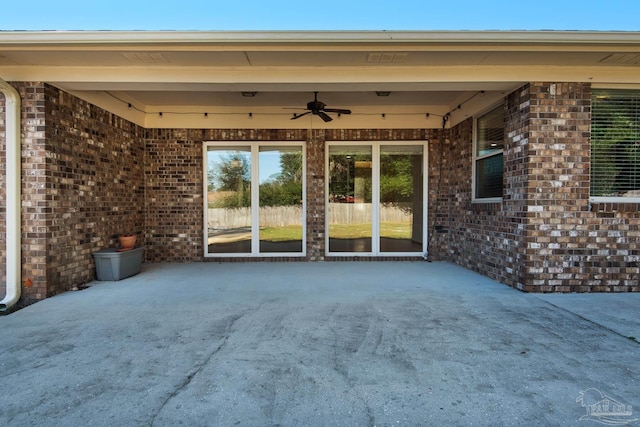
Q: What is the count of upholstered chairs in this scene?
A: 0